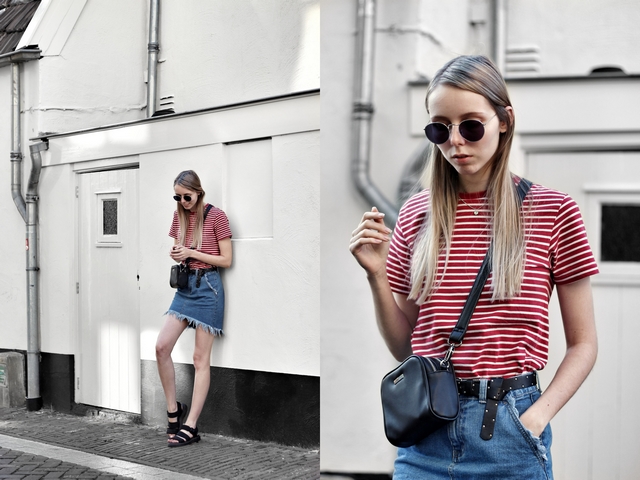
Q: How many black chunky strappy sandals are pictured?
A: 2